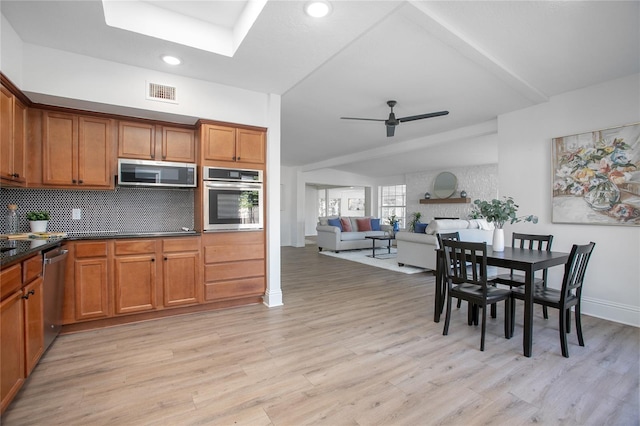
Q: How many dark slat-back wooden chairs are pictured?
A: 4